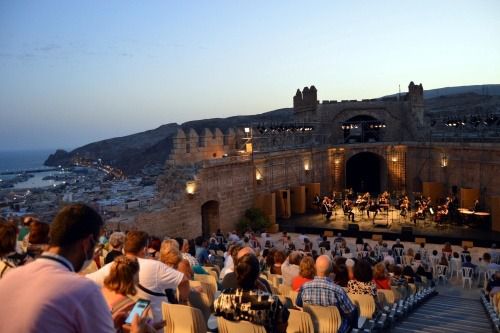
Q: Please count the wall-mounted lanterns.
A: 6